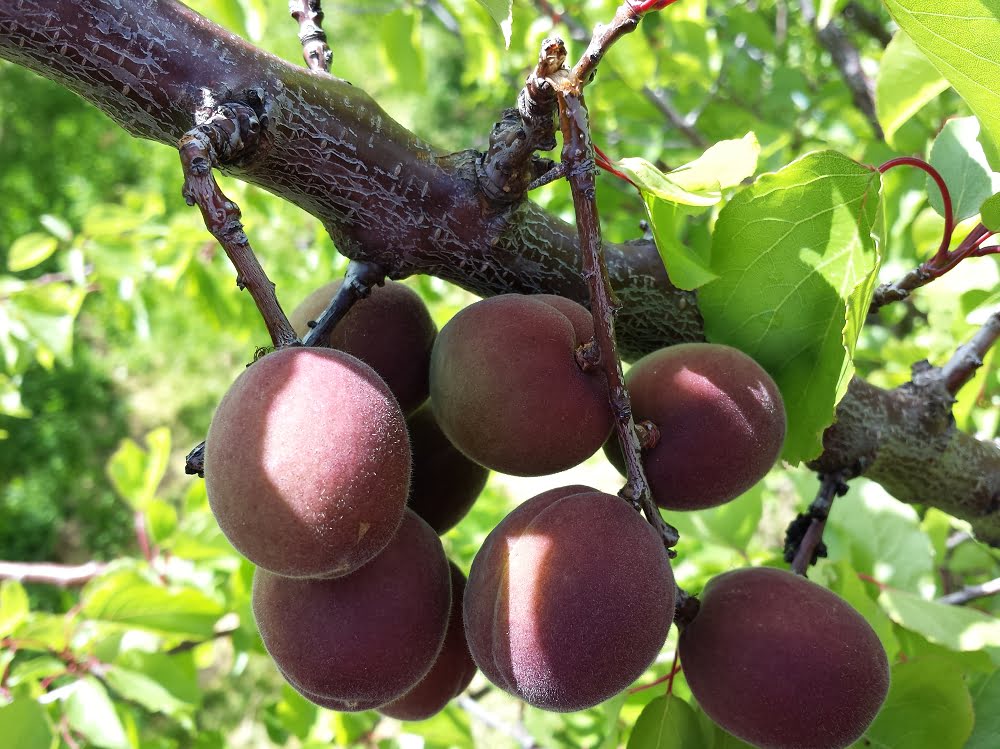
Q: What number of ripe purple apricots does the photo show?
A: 9